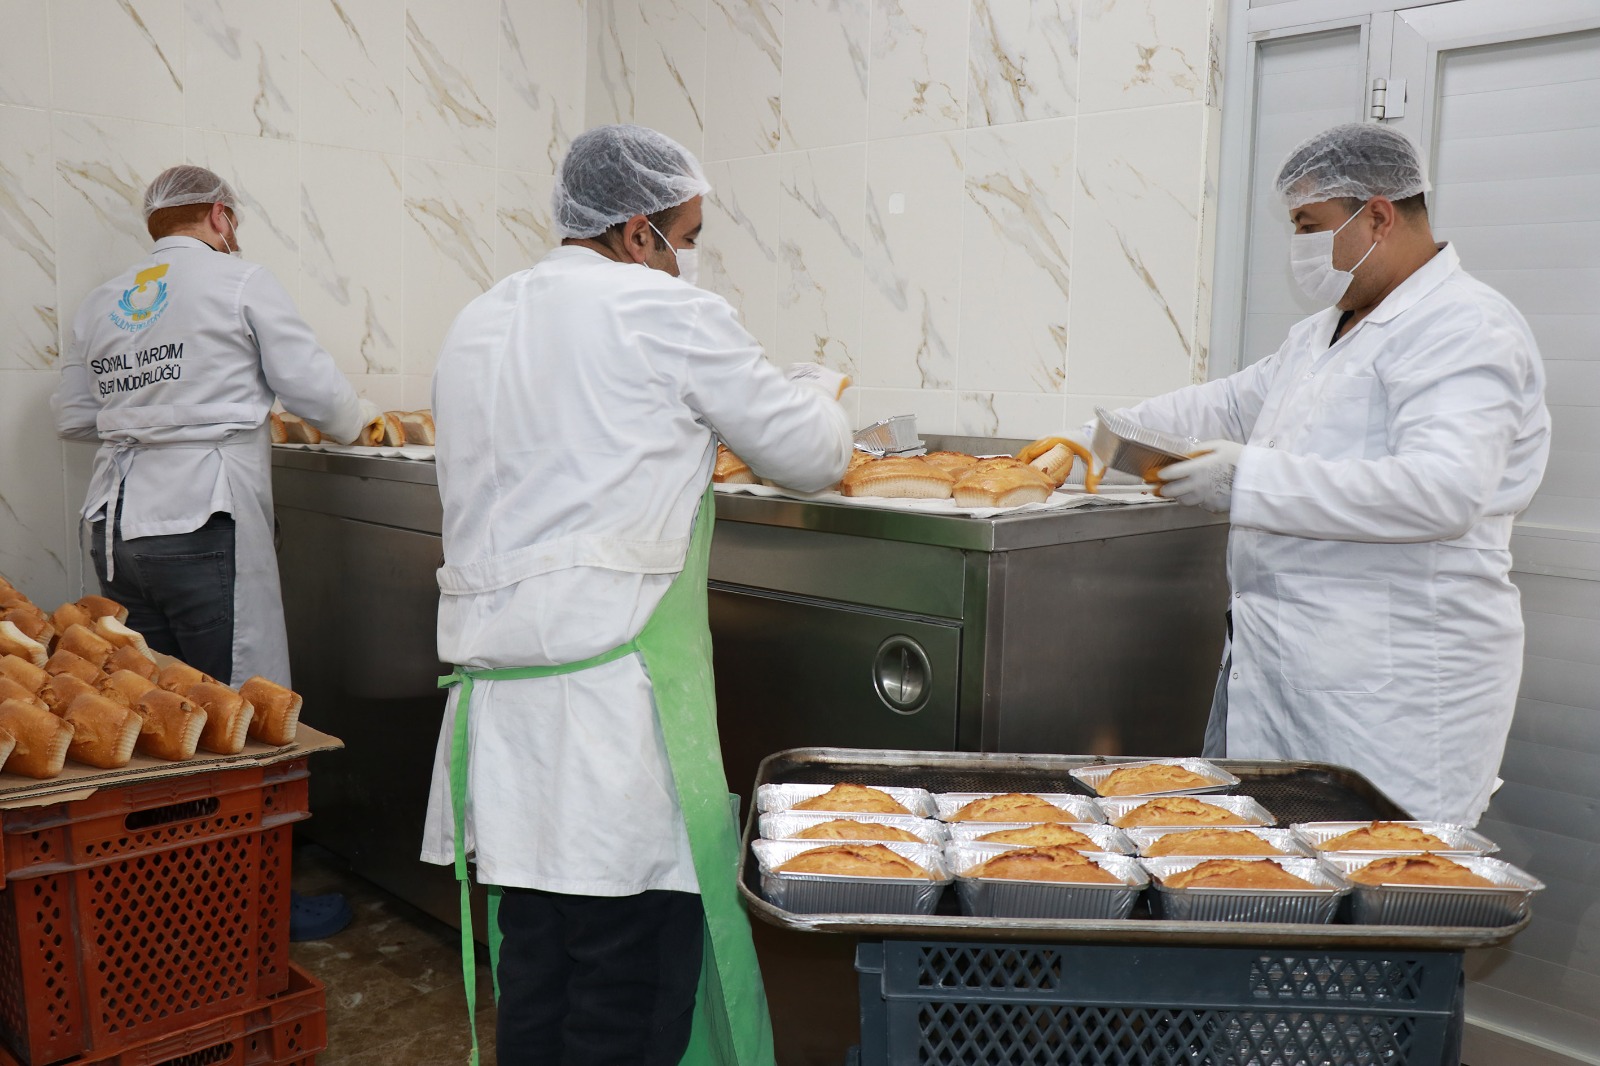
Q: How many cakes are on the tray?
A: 12